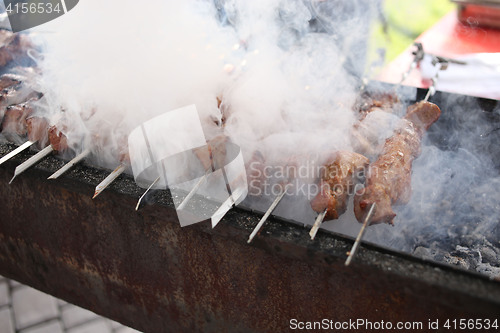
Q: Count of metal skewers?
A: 10